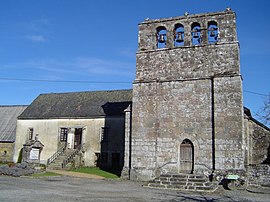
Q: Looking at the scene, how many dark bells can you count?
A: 4